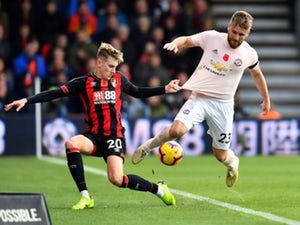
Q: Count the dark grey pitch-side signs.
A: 1